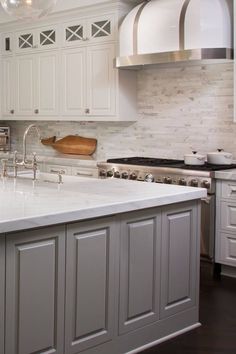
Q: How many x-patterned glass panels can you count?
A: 4